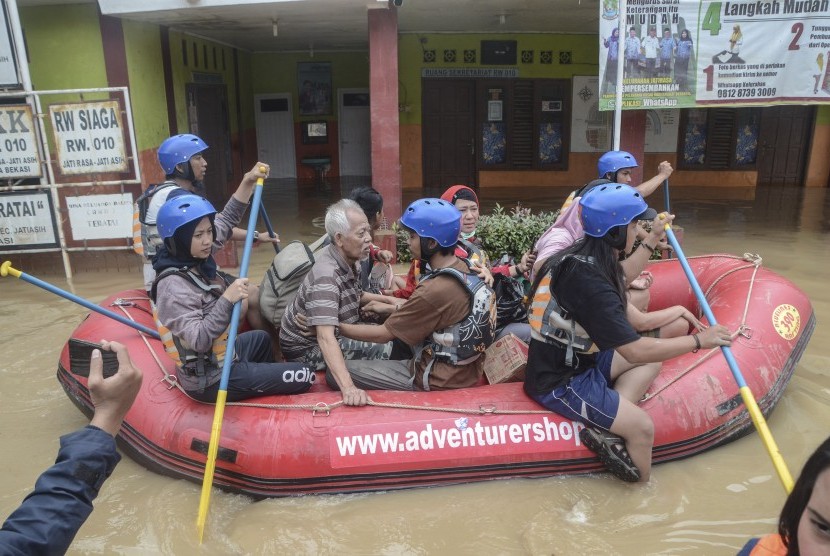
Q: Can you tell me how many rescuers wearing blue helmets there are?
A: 5